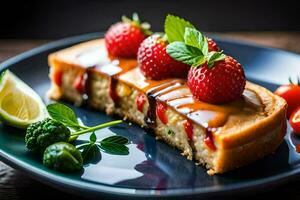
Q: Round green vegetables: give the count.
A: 2